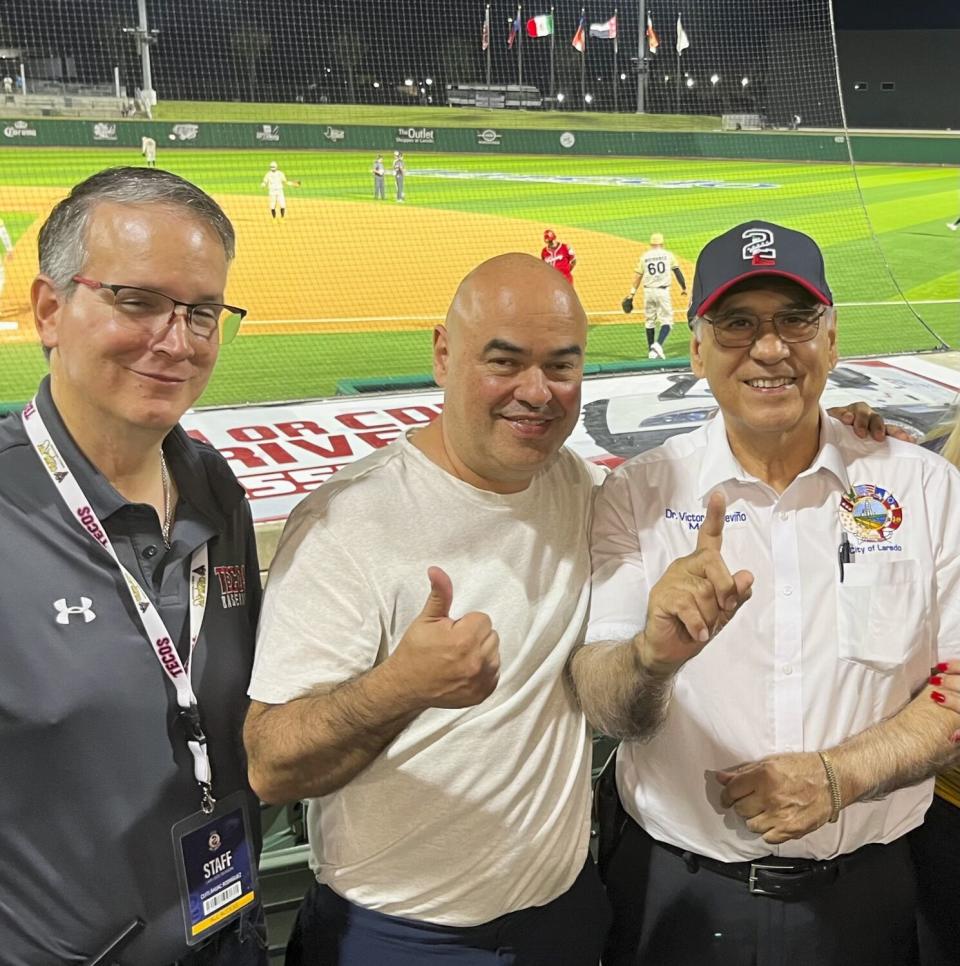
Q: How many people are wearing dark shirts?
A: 1